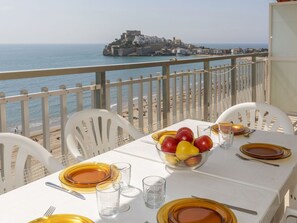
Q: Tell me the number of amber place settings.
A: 6